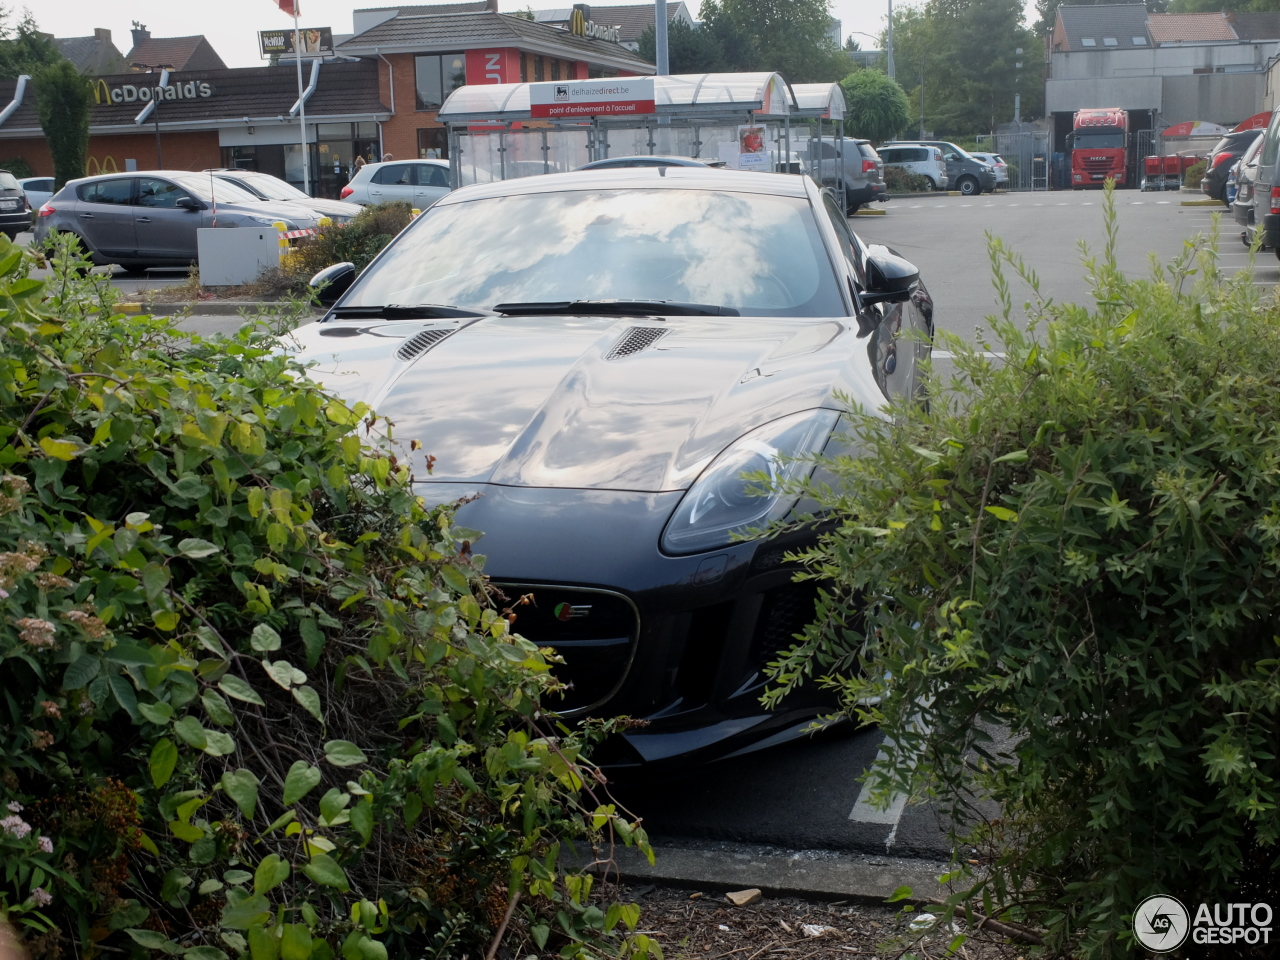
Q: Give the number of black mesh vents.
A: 2